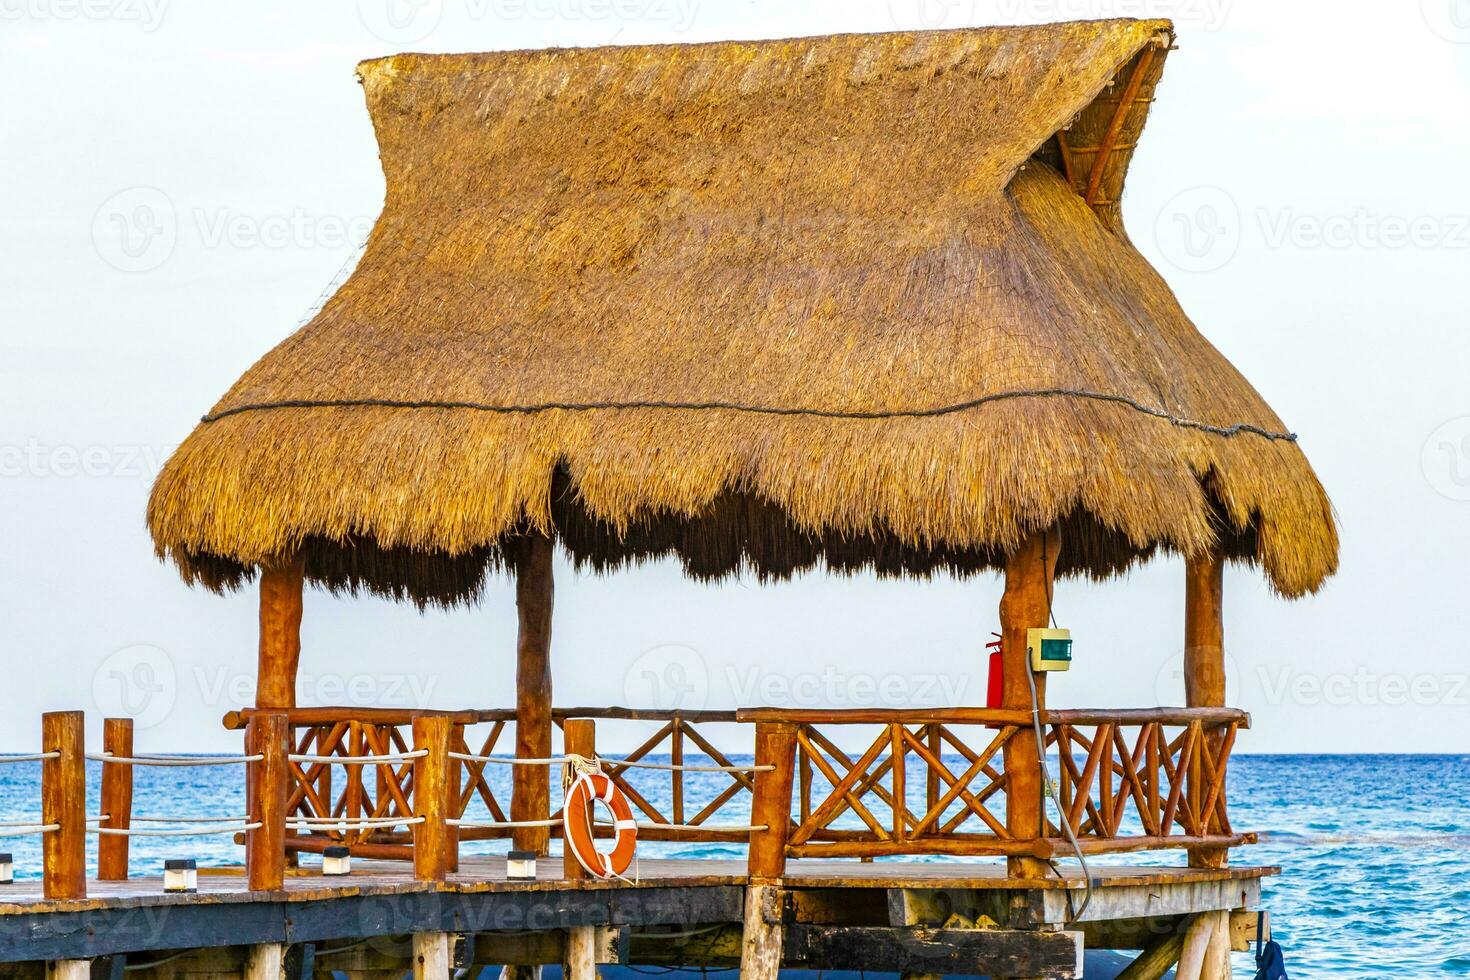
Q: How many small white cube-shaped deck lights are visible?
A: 4